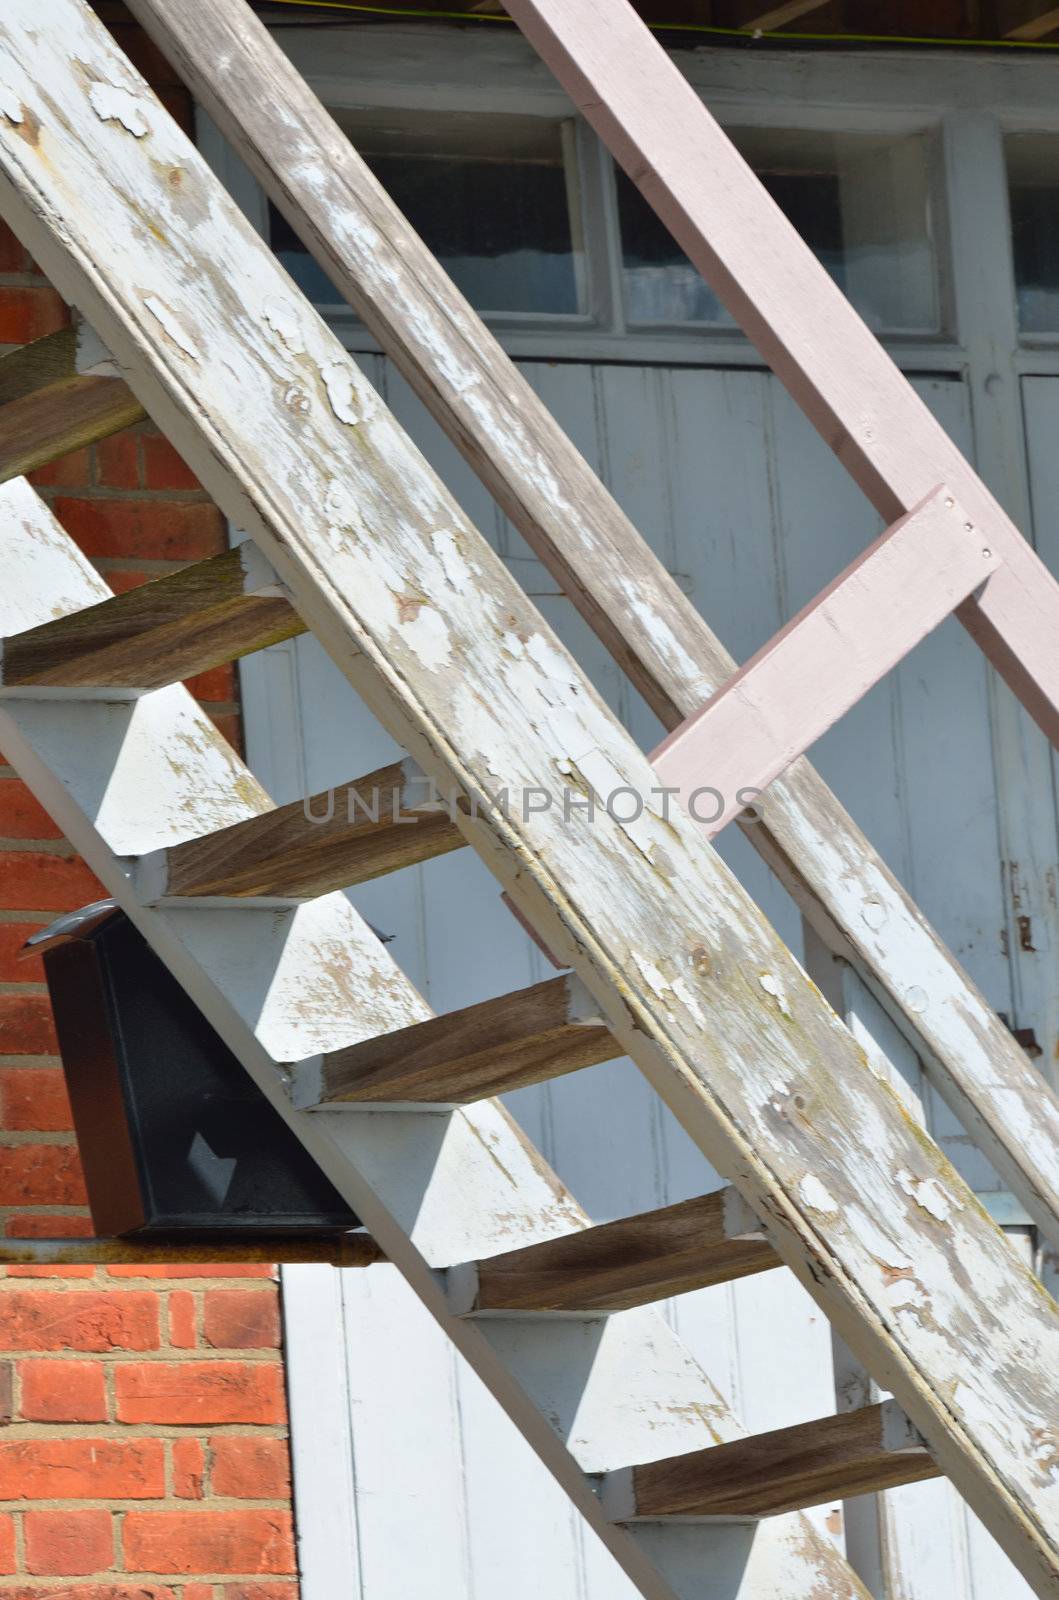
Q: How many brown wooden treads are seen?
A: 6